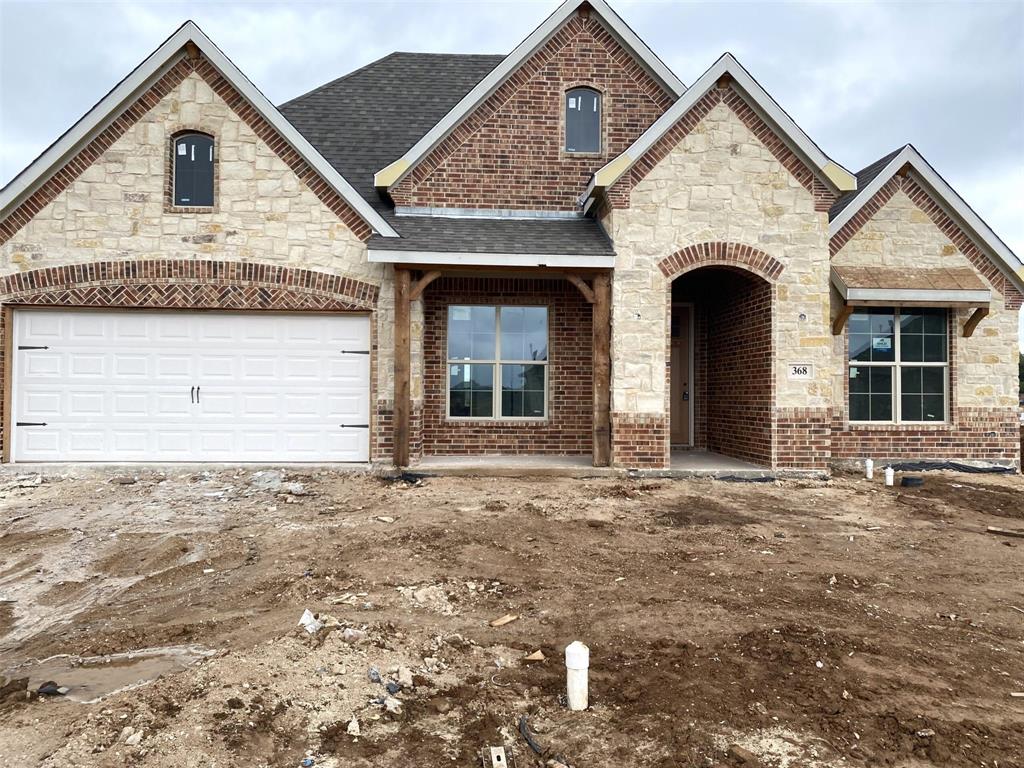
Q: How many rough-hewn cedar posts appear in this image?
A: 2